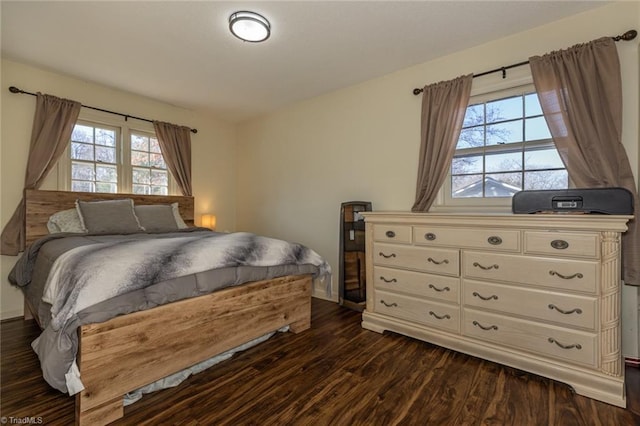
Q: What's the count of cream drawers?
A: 9